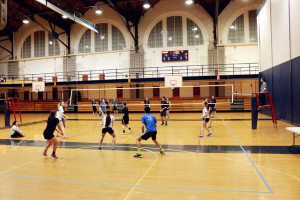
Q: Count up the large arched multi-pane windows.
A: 4